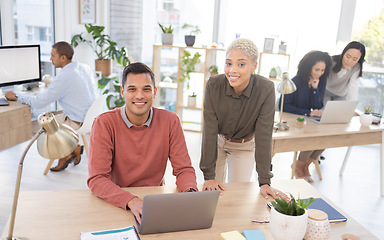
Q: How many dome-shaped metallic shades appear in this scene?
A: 2